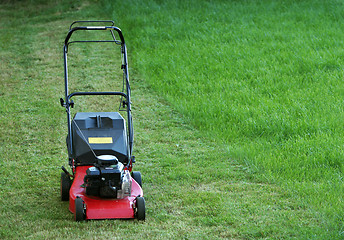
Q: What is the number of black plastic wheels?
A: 4